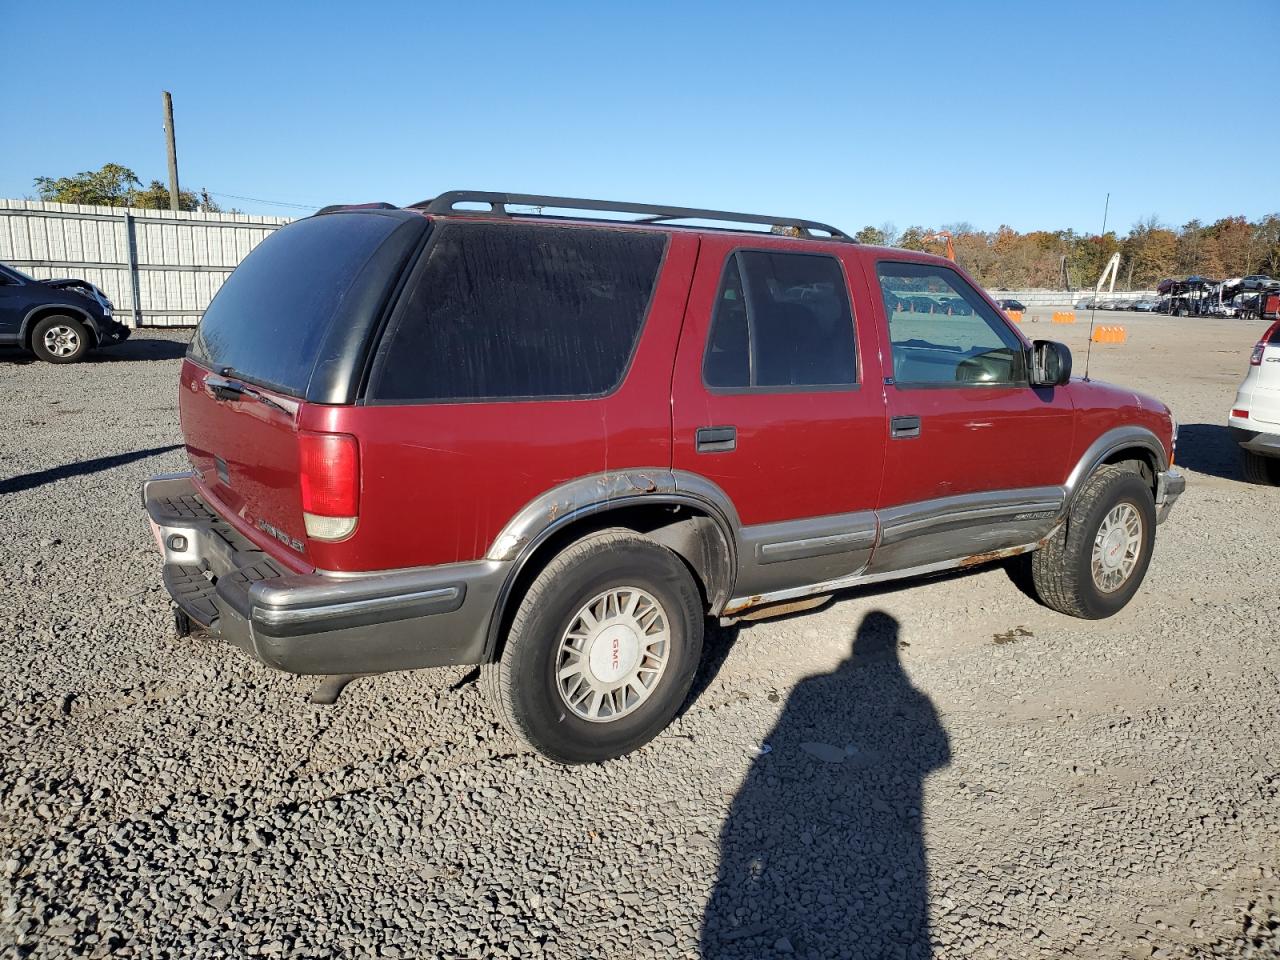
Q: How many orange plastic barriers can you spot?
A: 3